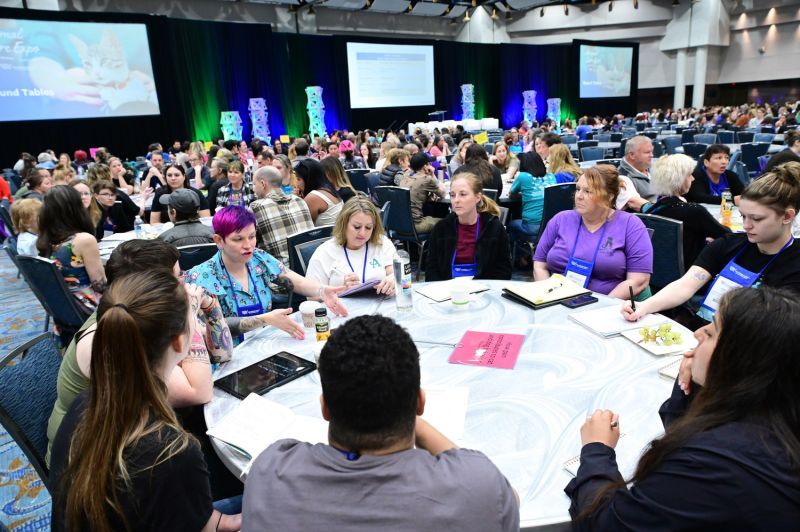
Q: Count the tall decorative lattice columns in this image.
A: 6